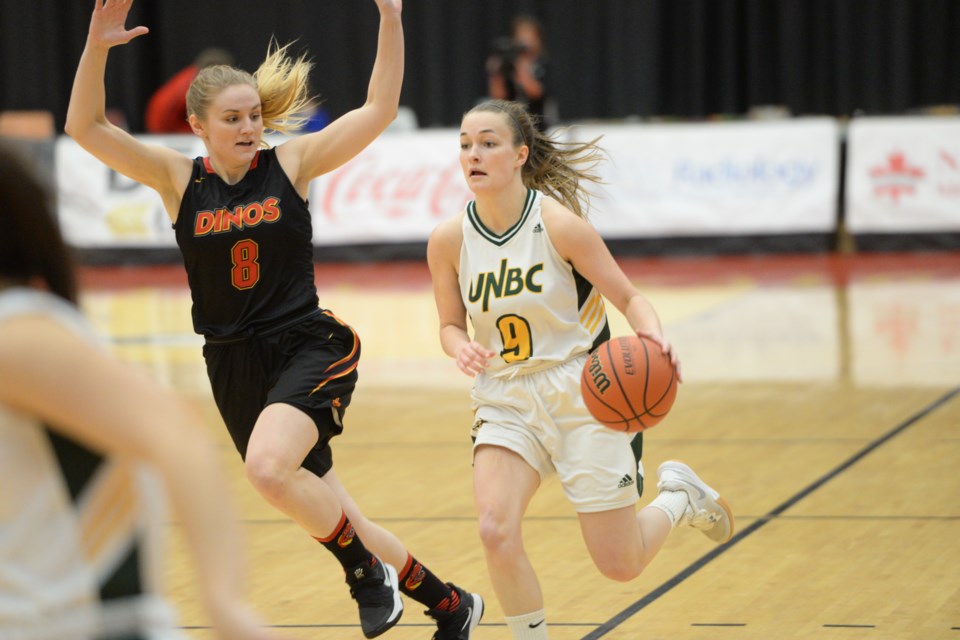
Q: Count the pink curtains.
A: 0